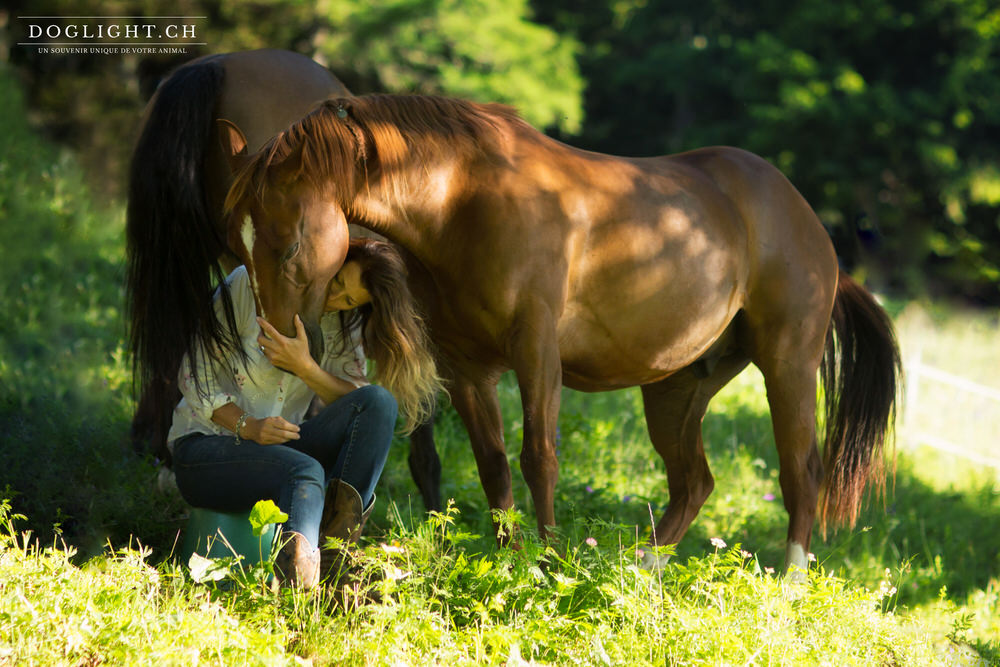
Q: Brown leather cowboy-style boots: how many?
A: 2